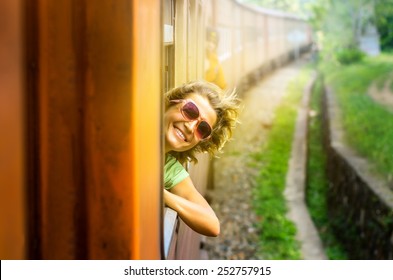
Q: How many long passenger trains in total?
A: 1